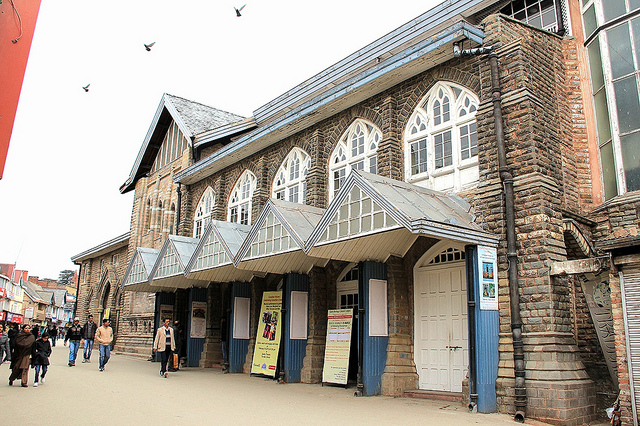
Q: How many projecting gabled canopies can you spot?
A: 5